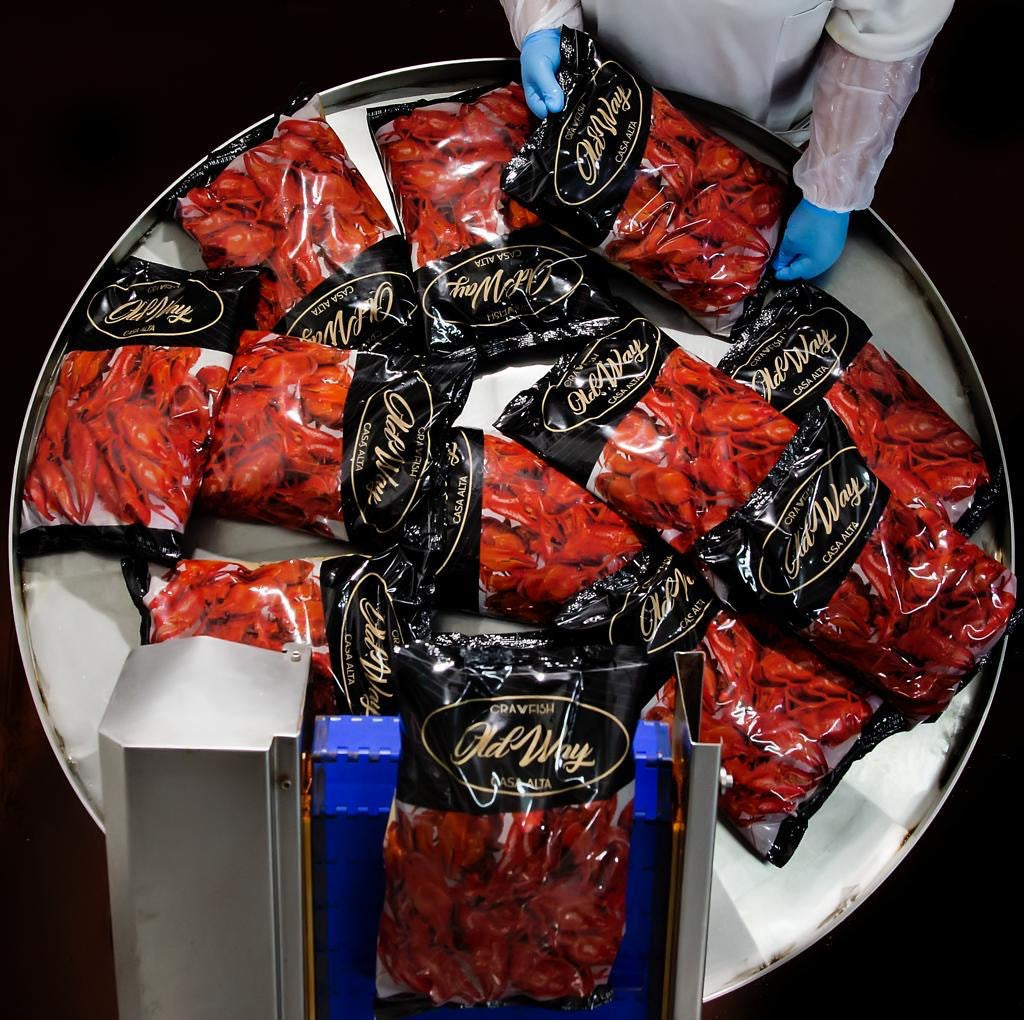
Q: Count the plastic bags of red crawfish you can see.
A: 12